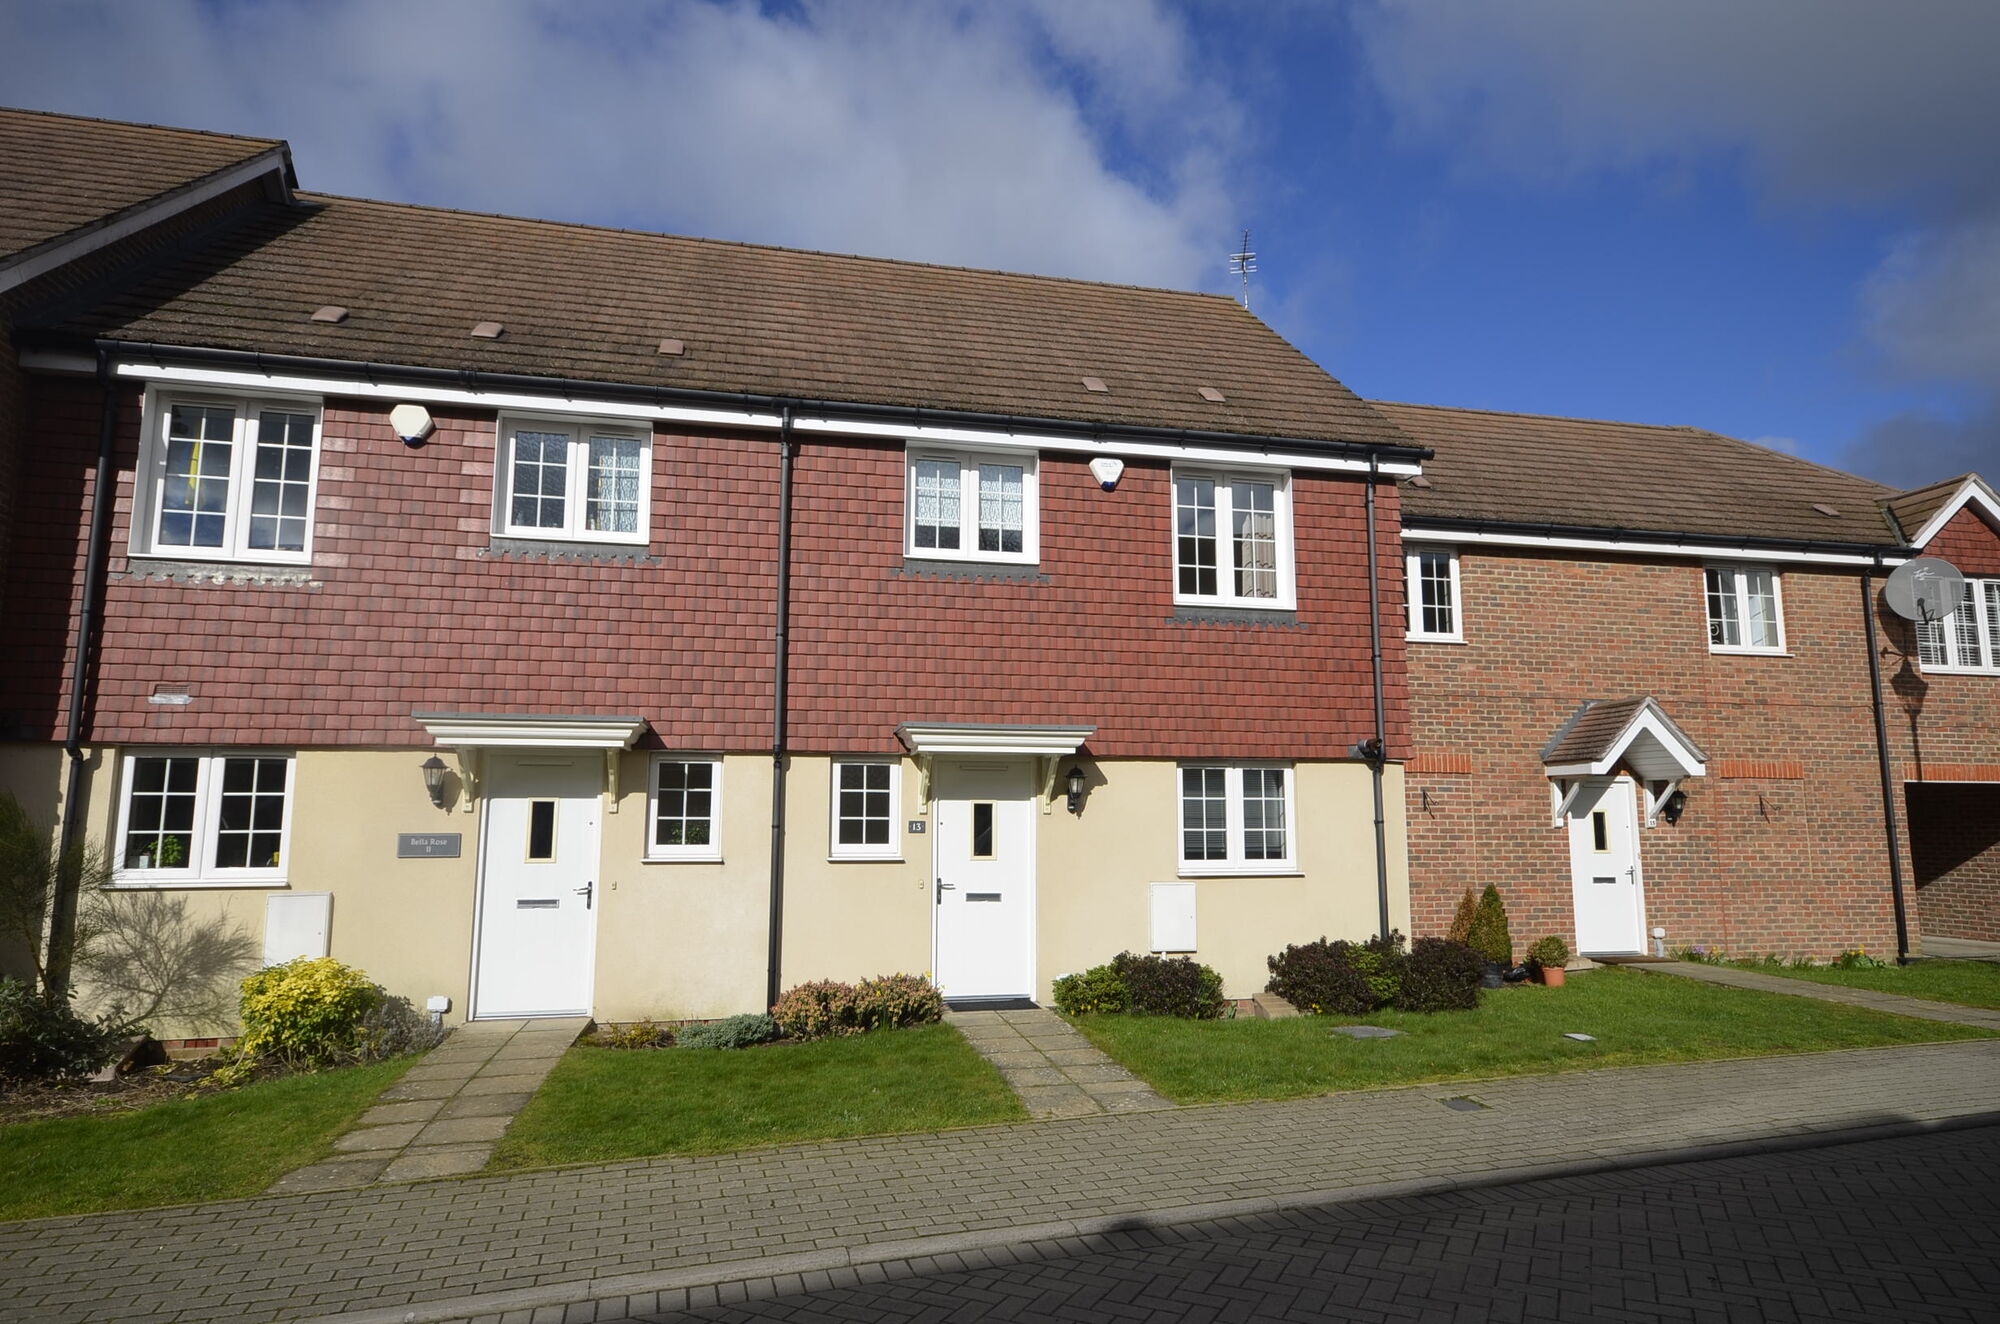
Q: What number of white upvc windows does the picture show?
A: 11